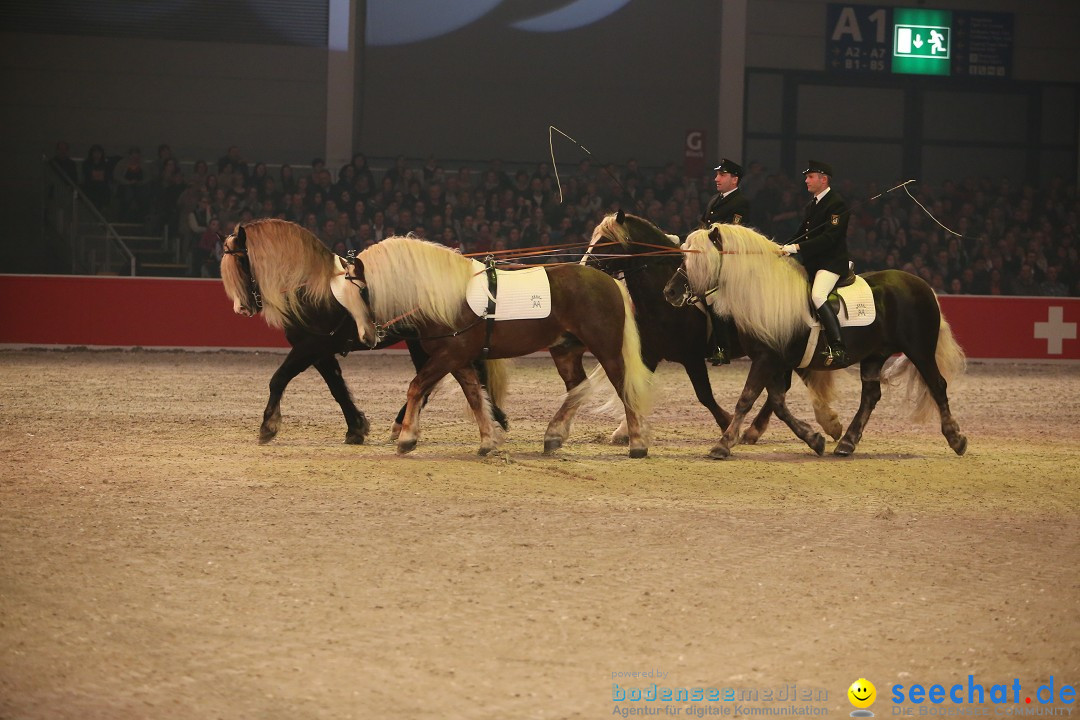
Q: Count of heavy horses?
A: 4